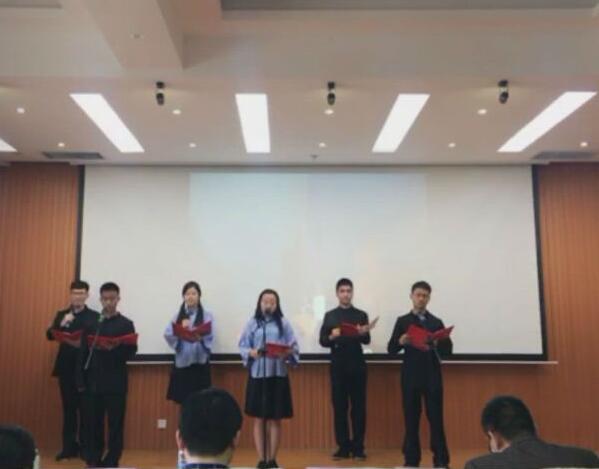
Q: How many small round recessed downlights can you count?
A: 9